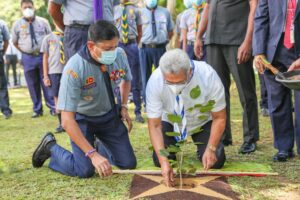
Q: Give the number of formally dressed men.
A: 2